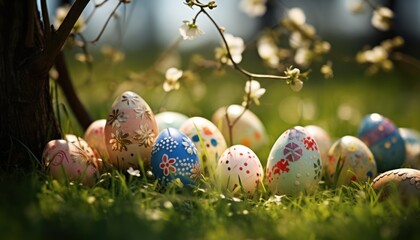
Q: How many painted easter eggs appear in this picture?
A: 14